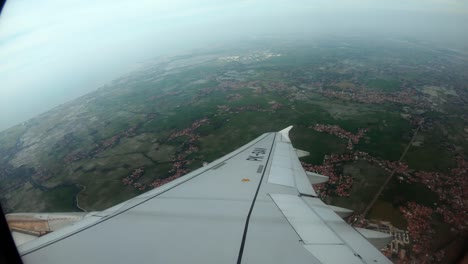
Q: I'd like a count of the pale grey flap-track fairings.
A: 4